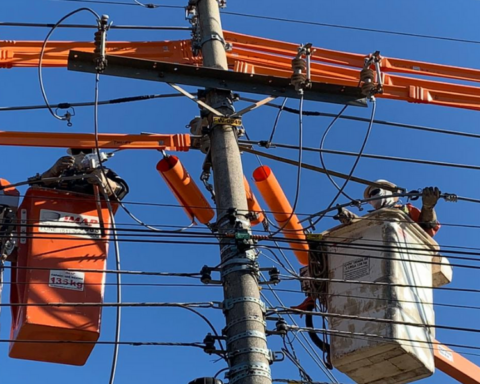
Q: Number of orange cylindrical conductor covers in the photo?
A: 3